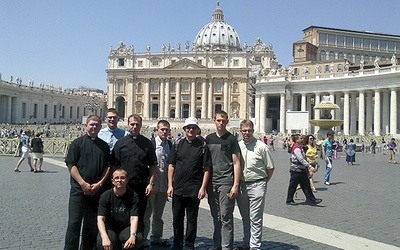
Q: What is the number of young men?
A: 8